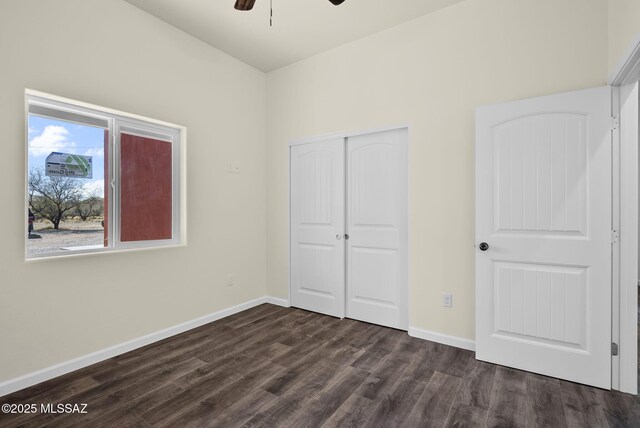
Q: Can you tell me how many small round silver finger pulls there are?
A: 2